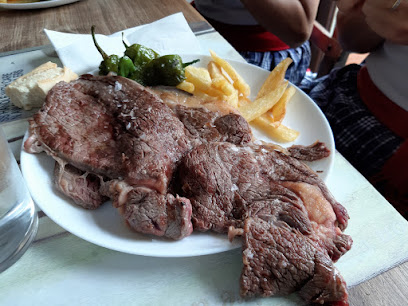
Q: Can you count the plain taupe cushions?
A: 0